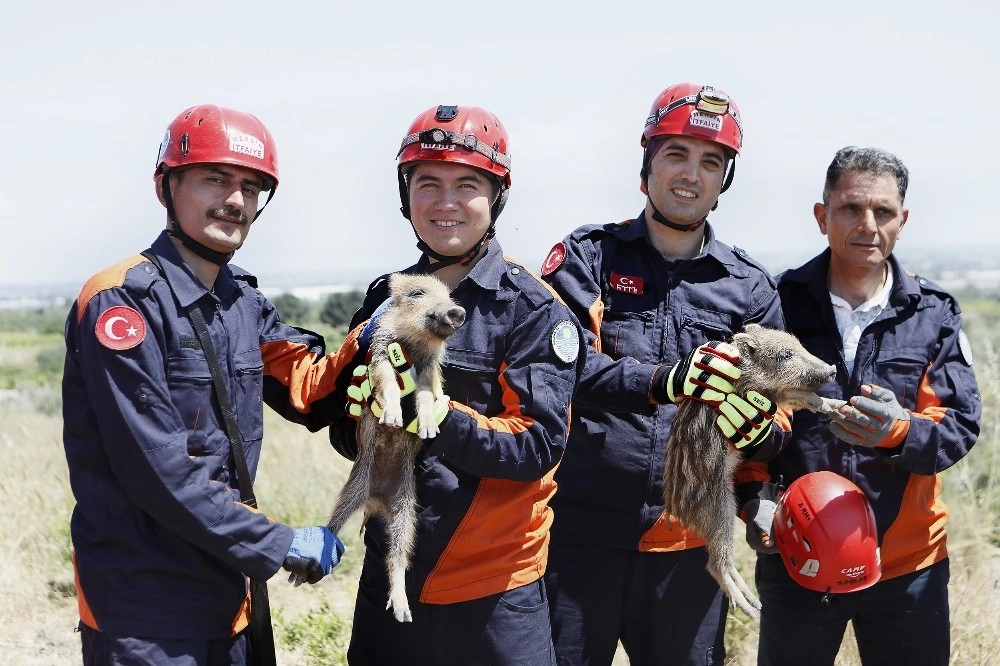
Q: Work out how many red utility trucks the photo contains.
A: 0